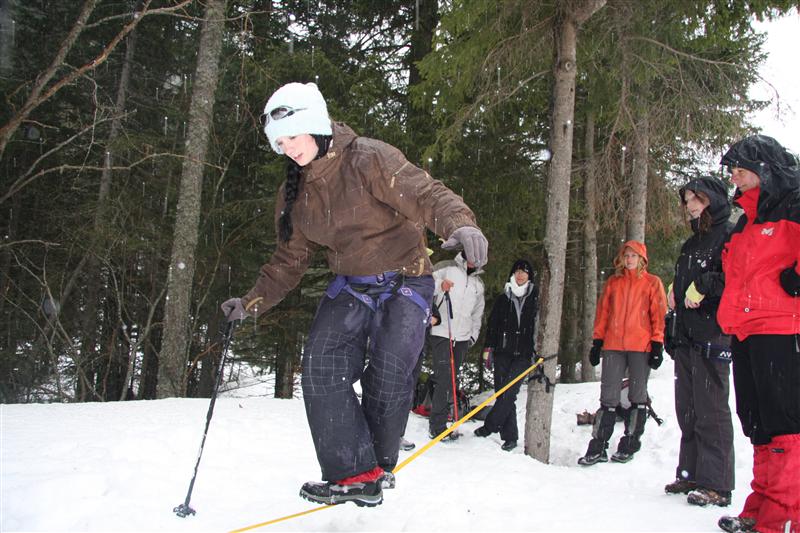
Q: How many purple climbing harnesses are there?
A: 1